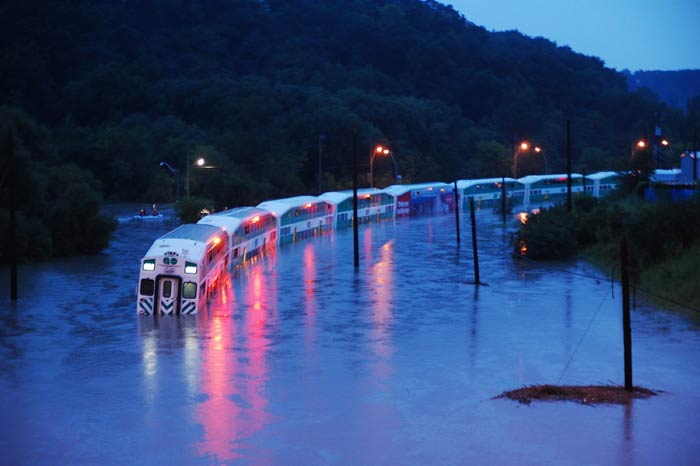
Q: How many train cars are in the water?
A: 8